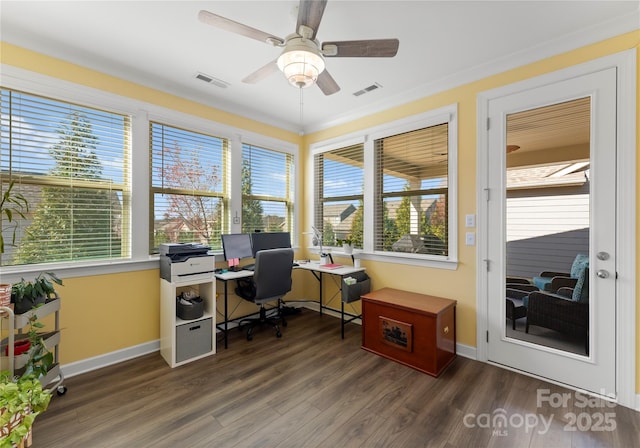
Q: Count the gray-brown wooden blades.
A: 5